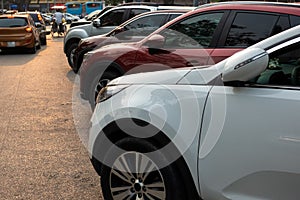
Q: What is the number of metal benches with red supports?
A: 0